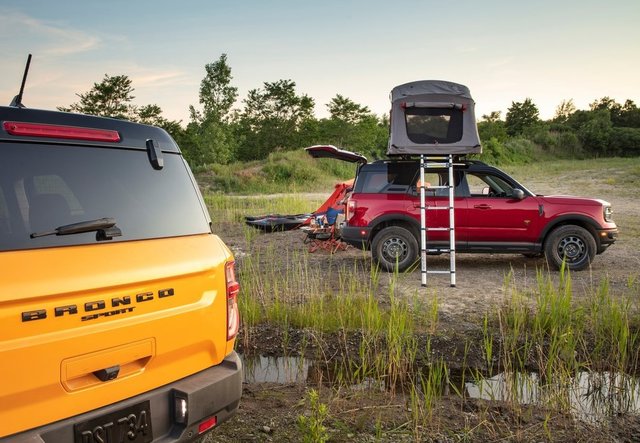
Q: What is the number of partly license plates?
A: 1